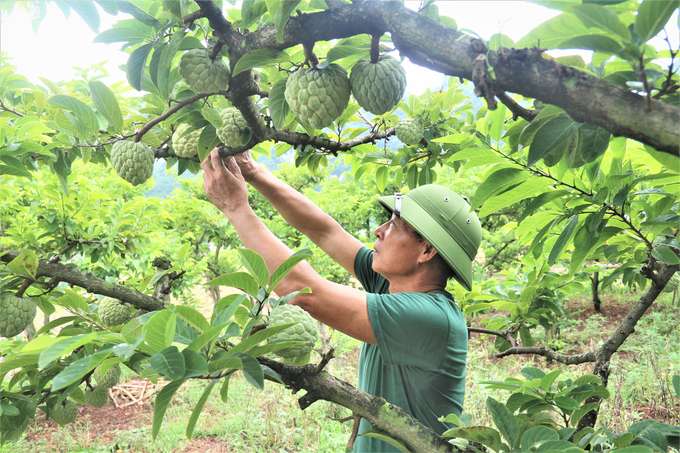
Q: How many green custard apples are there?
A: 13